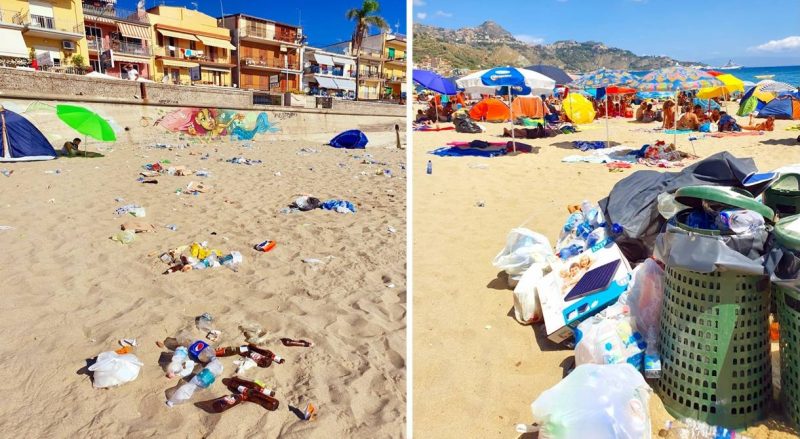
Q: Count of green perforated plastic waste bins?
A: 2